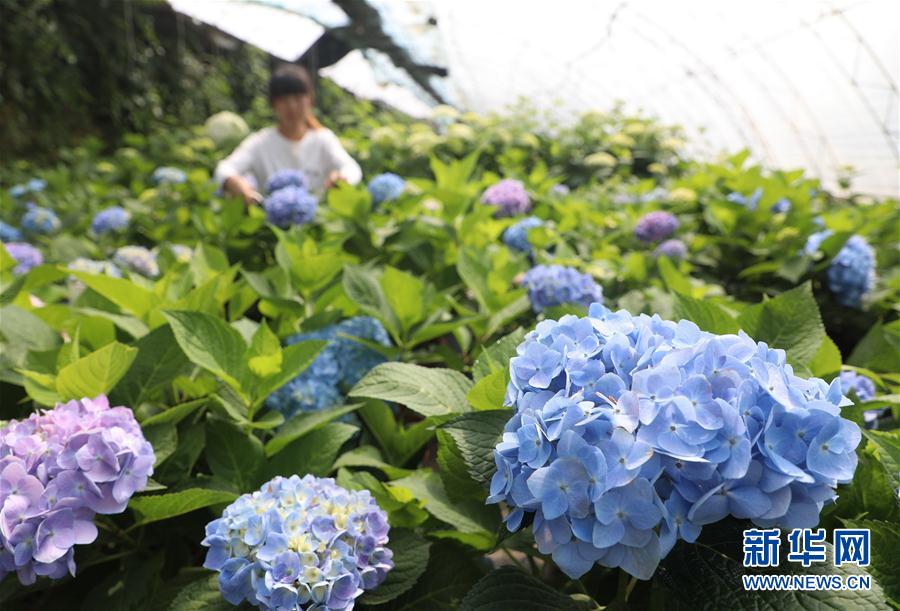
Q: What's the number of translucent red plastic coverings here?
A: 0